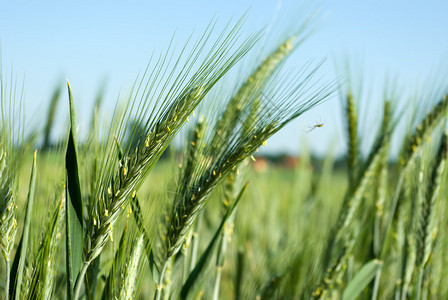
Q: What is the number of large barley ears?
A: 2